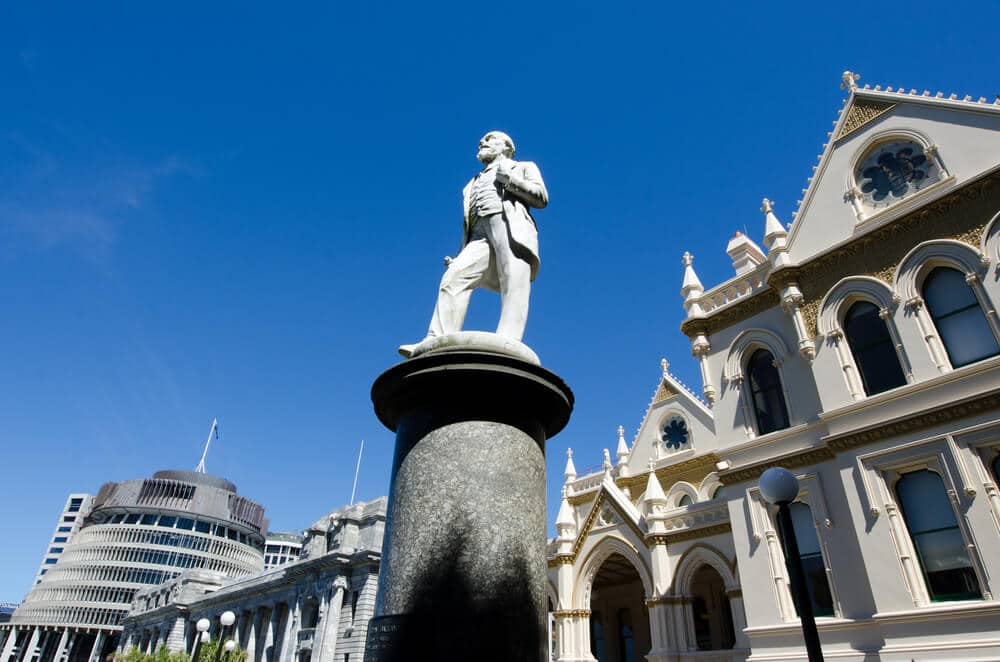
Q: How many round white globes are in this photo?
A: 5